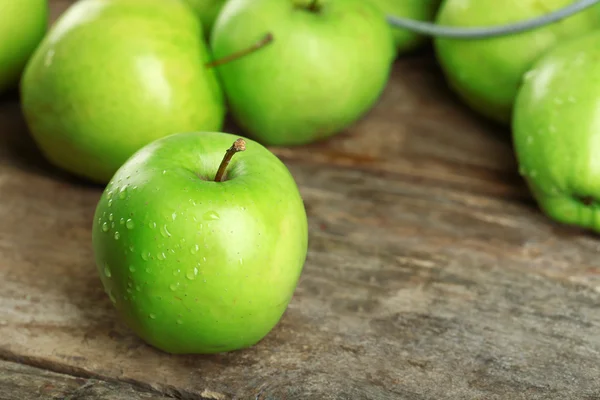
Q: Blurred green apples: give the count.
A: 7